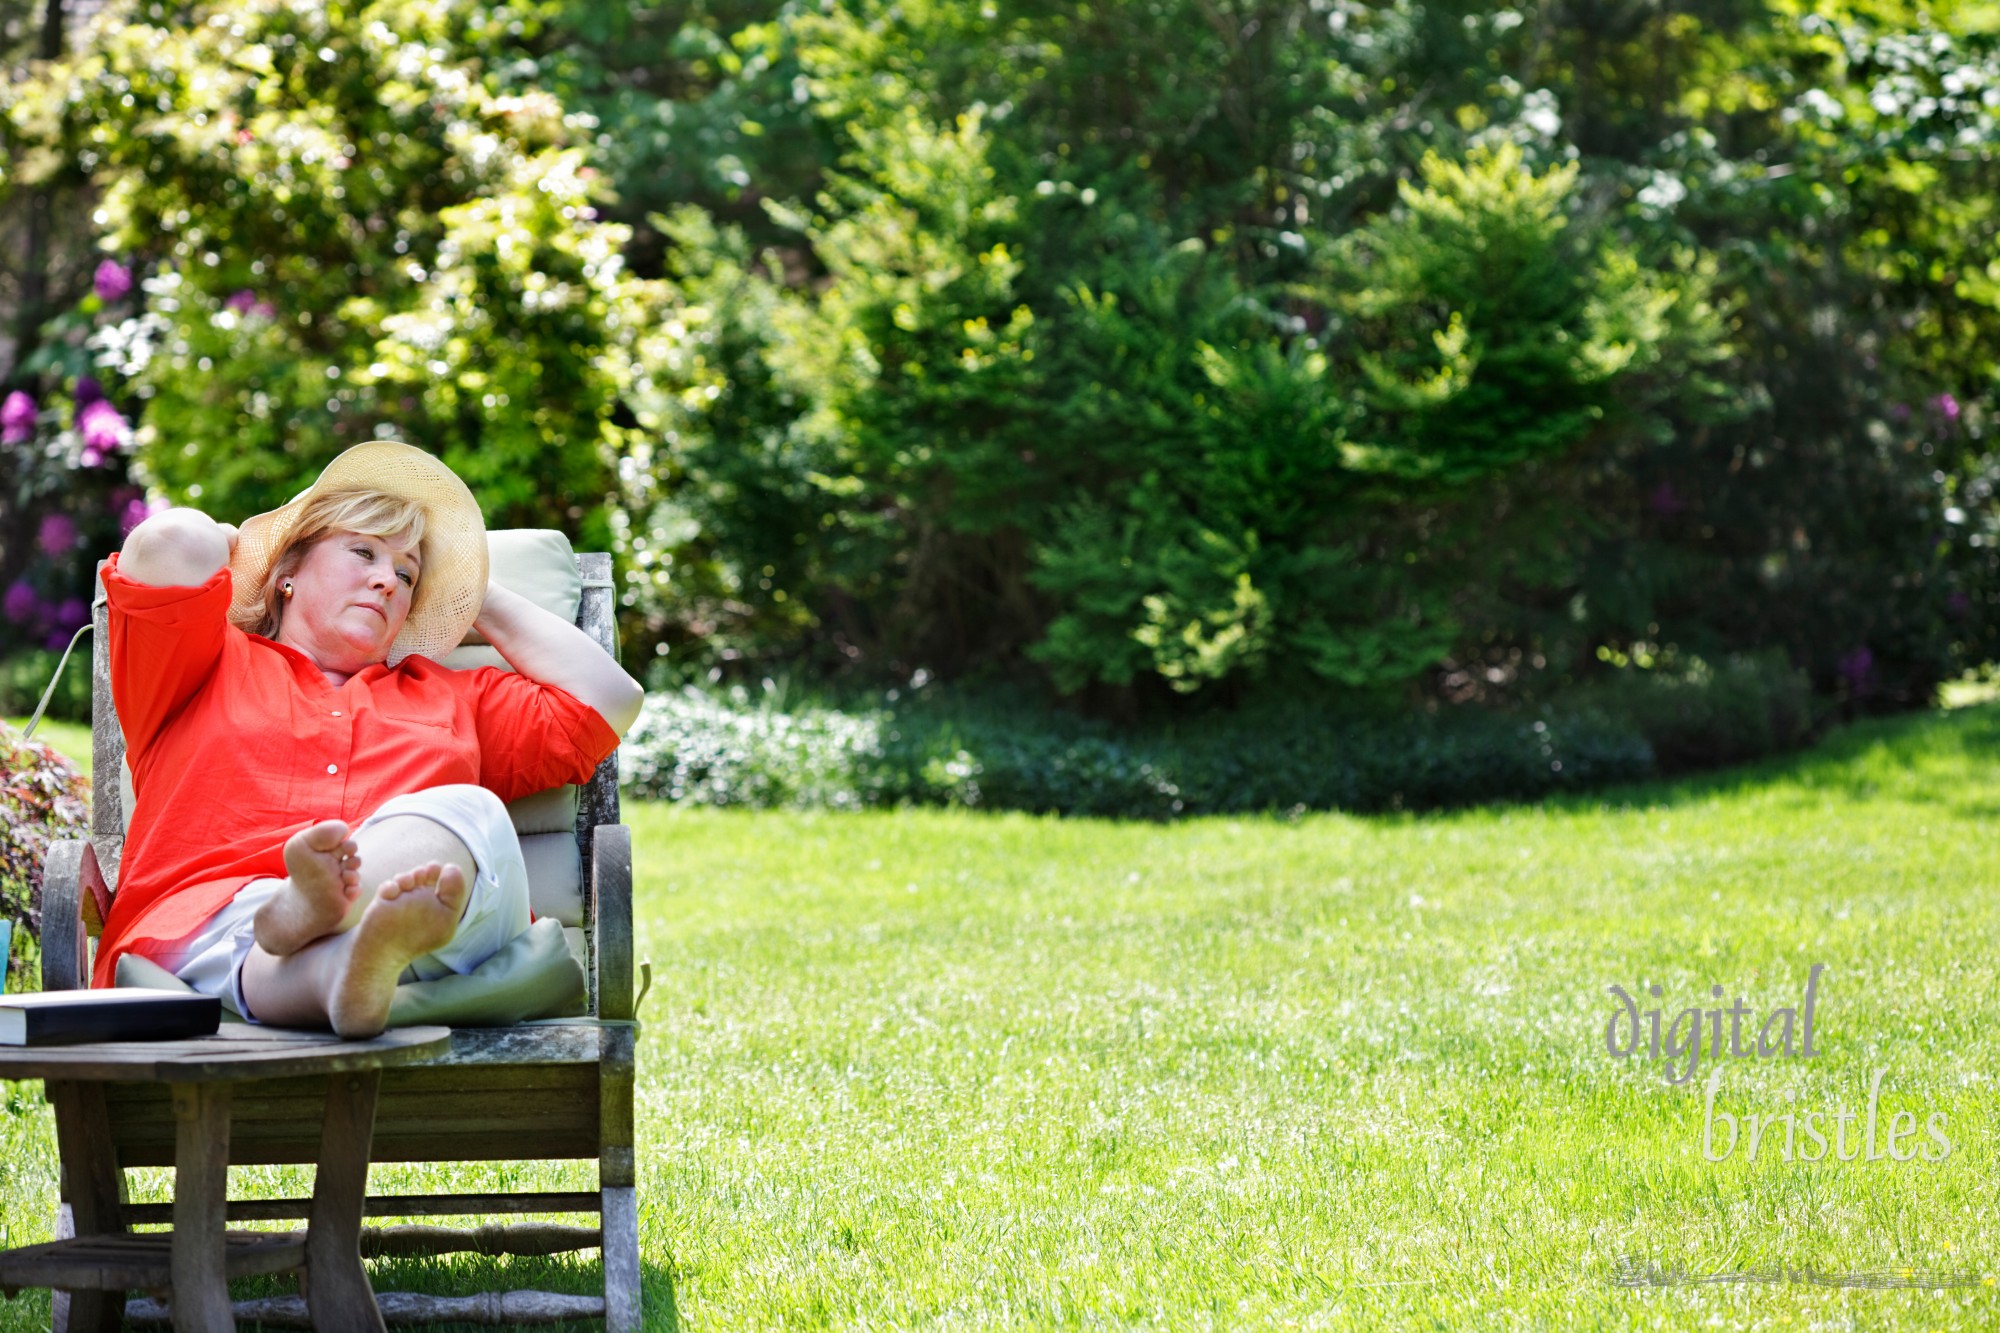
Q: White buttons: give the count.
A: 2